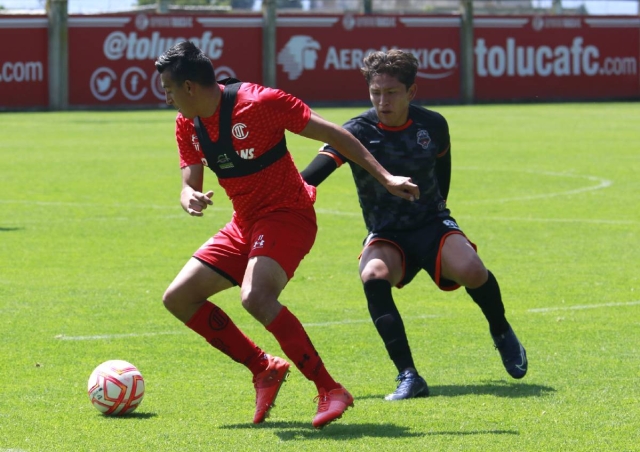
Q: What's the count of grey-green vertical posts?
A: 3